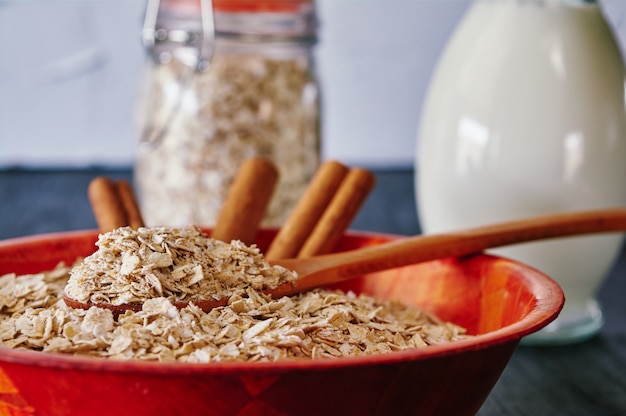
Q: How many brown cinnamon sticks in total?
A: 5